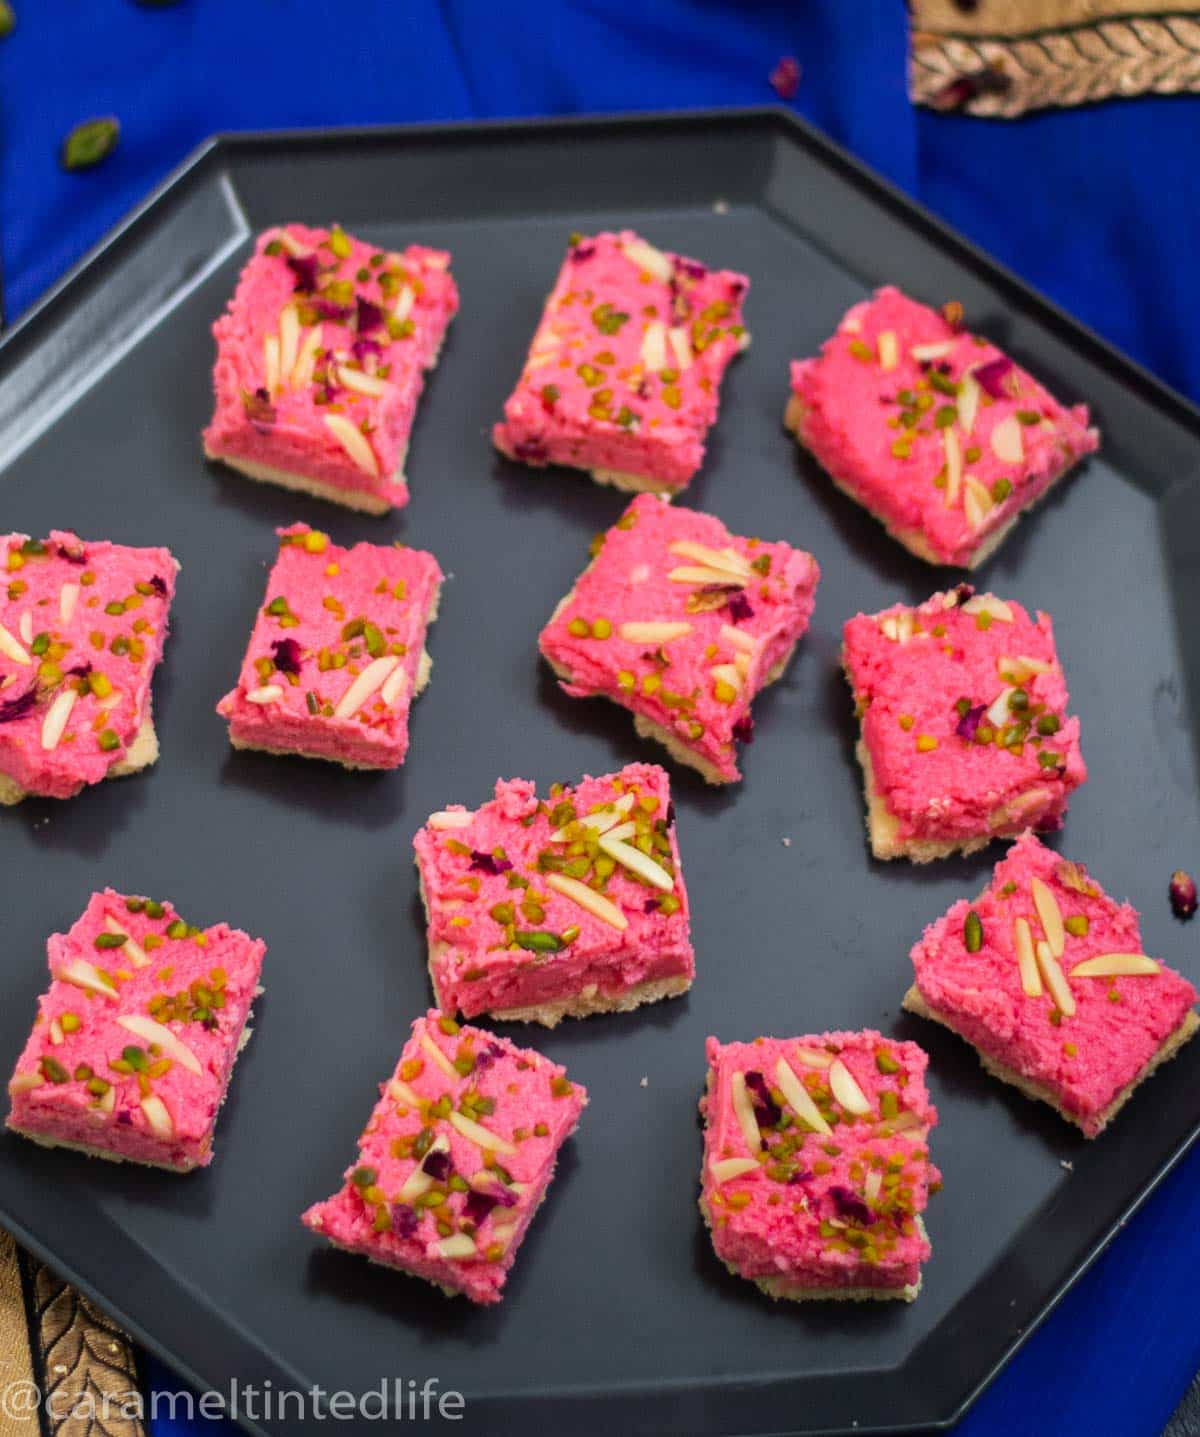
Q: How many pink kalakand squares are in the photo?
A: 12